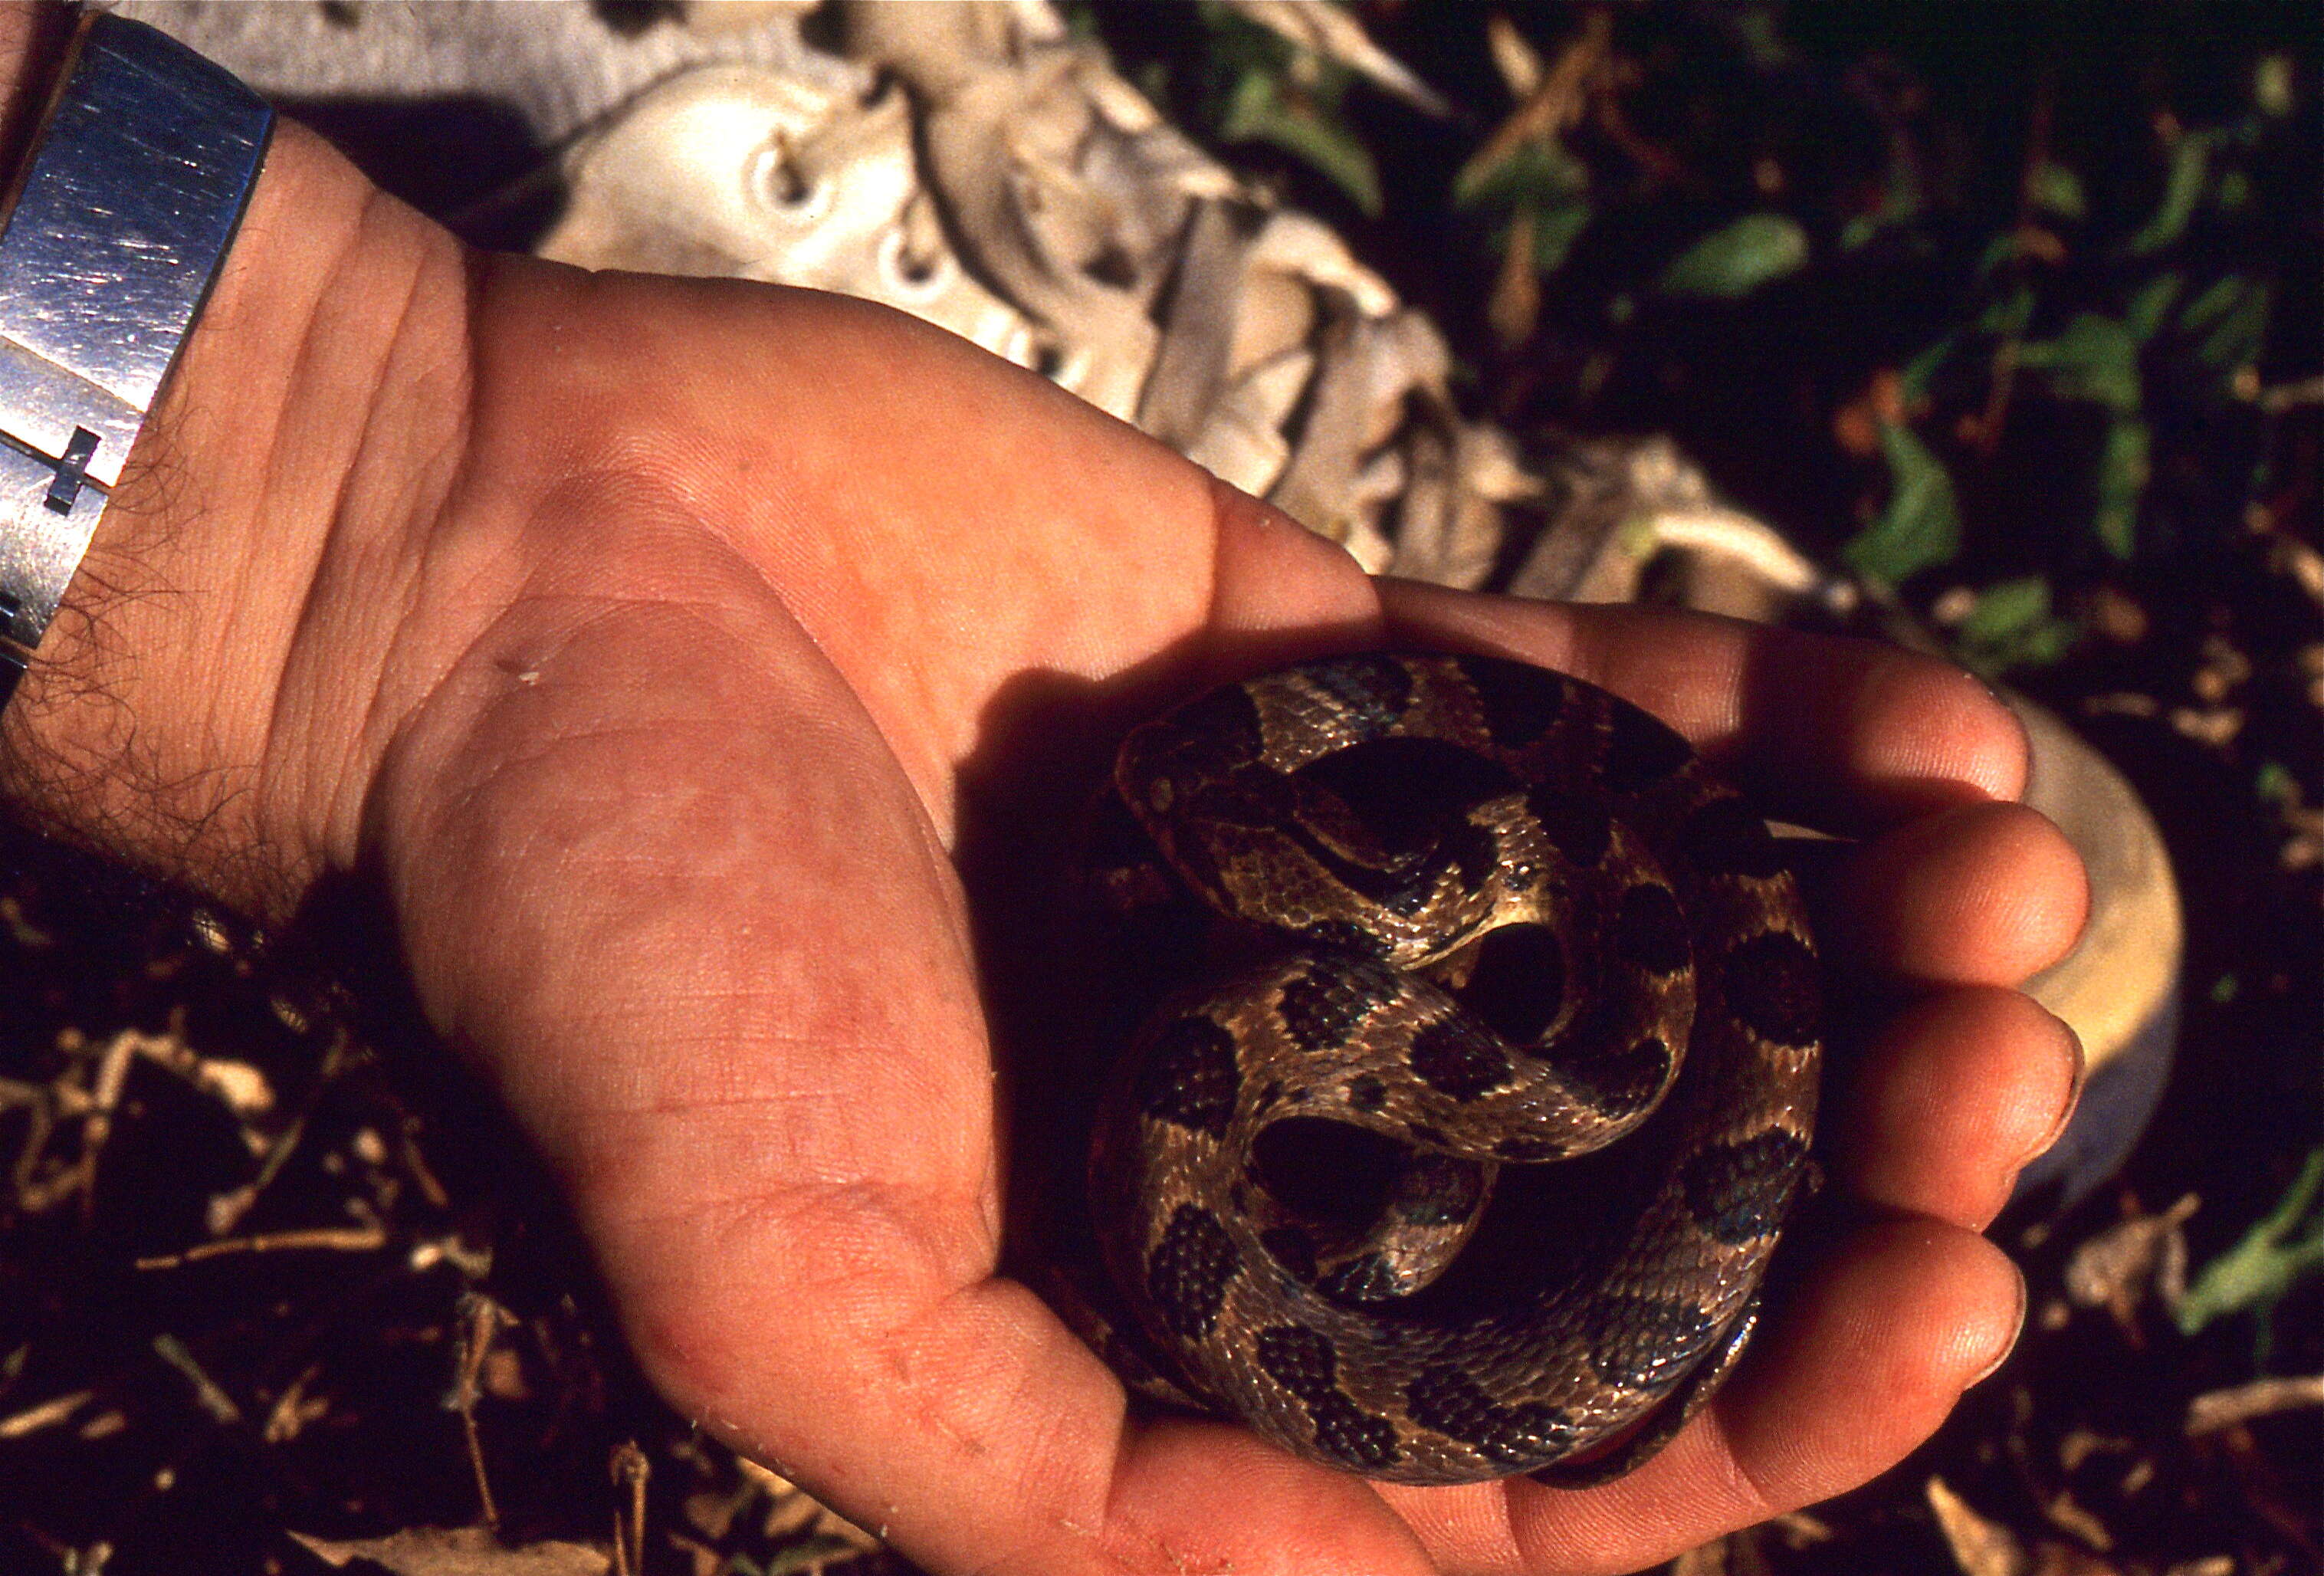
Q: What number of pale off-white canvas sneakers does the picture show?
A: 1